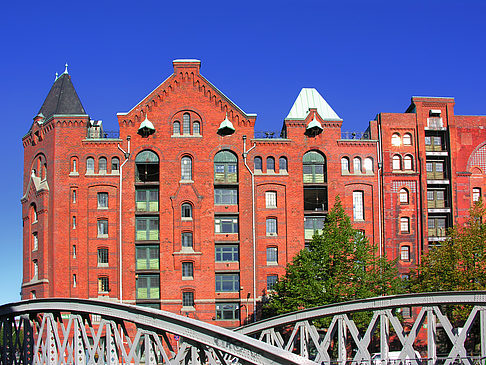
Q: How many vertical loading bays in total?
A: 4